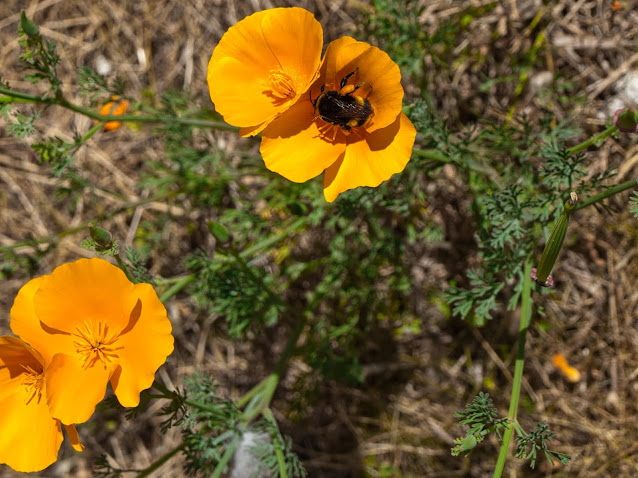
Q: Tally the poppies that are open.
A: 4